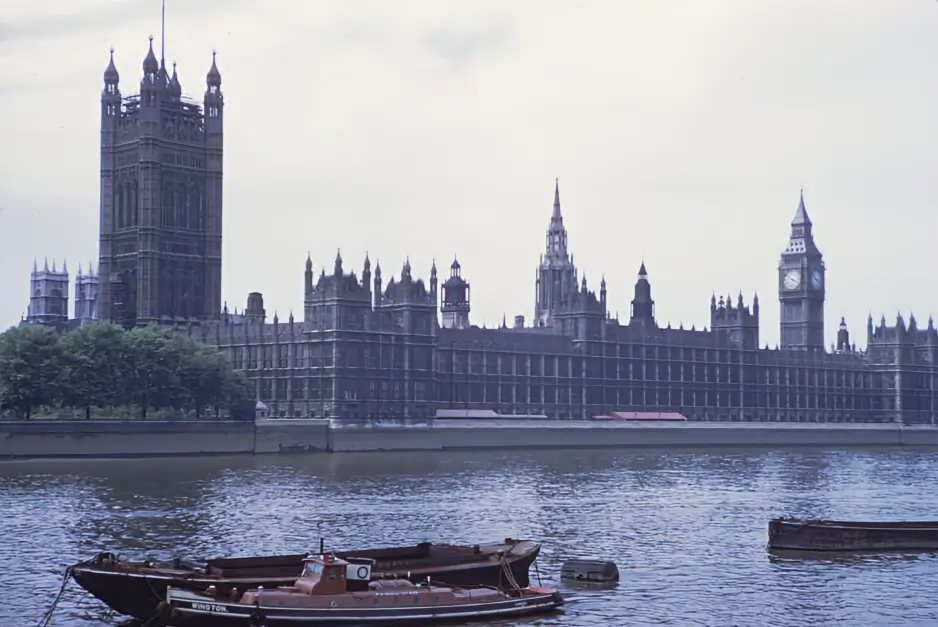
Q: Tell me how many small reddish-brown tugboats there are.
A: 1